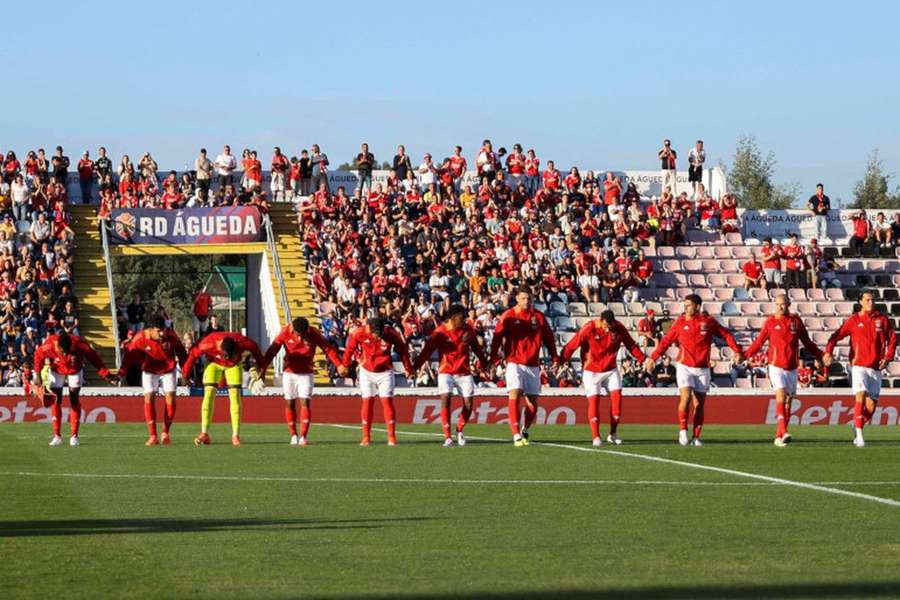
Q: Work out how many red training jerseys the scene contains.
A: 11